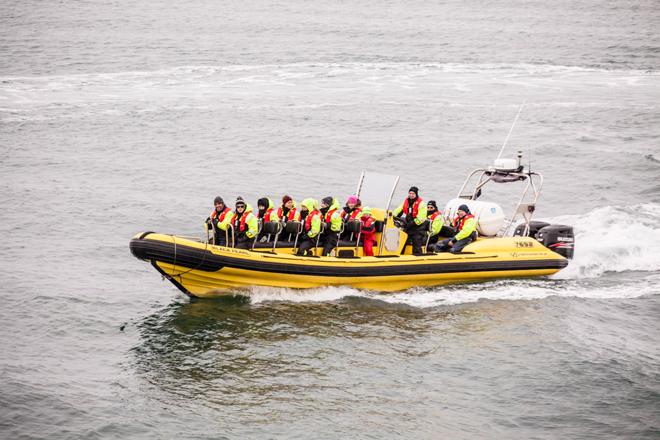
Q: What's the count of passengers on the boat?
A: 11